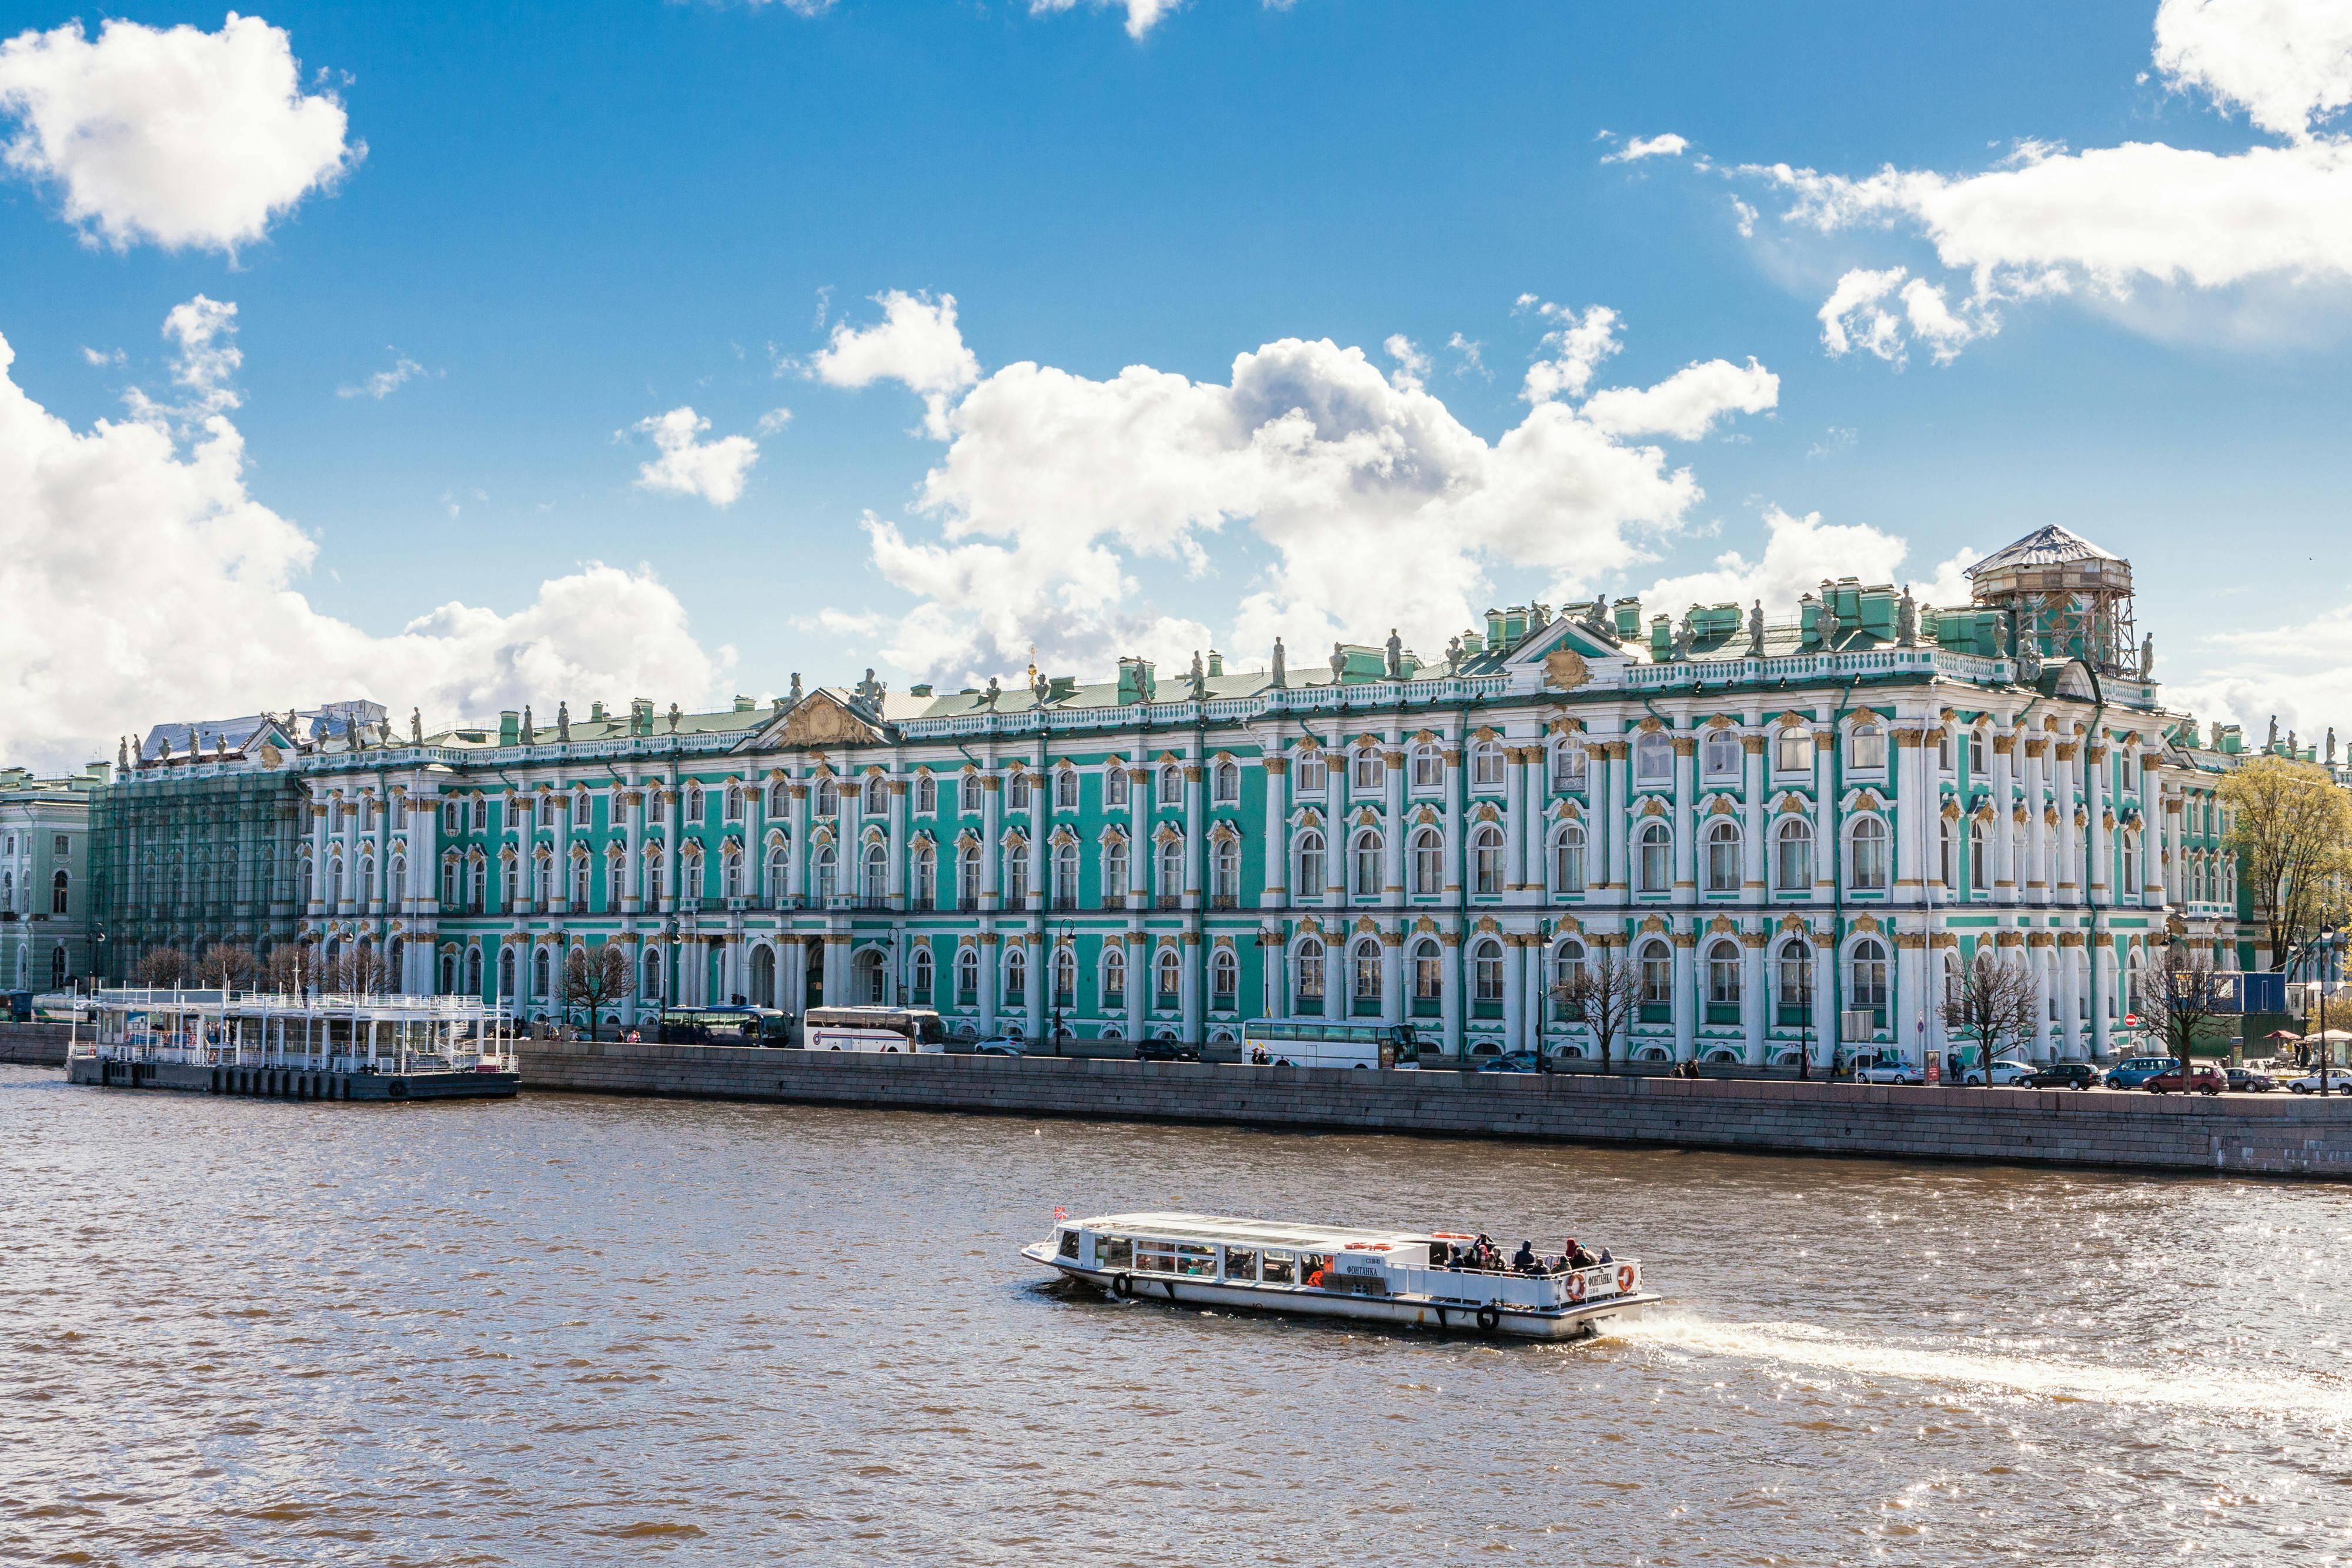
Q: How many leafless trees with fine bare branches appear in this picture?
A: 8